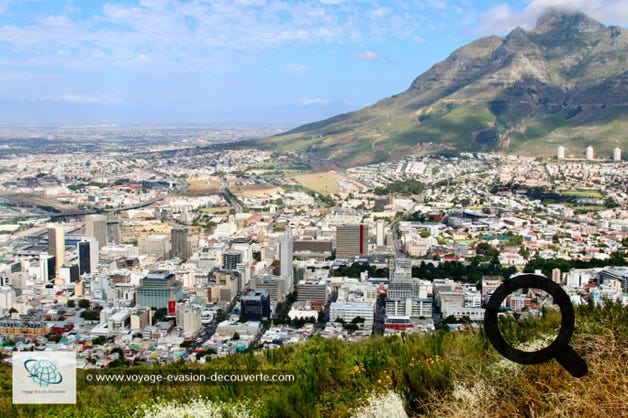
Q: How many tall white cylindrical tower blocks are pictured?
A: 3